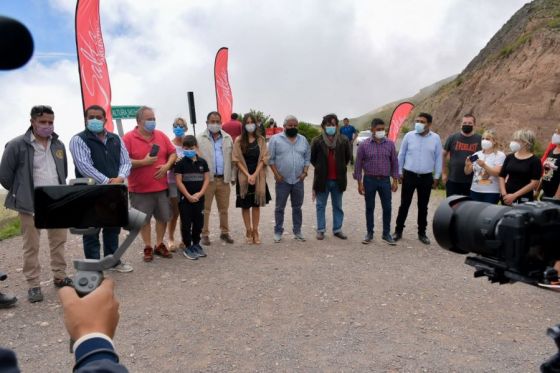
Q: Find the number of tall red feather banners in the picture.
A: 3